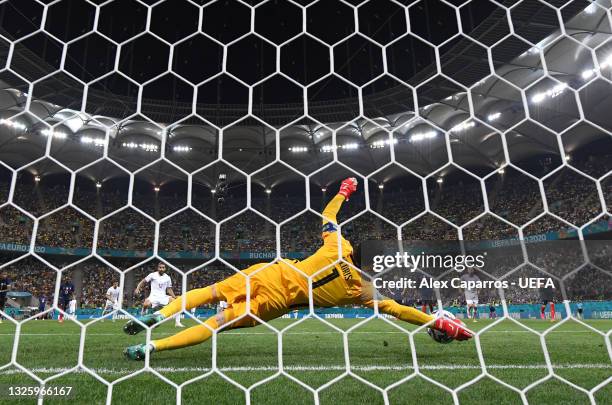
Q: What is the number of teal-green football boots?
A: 2